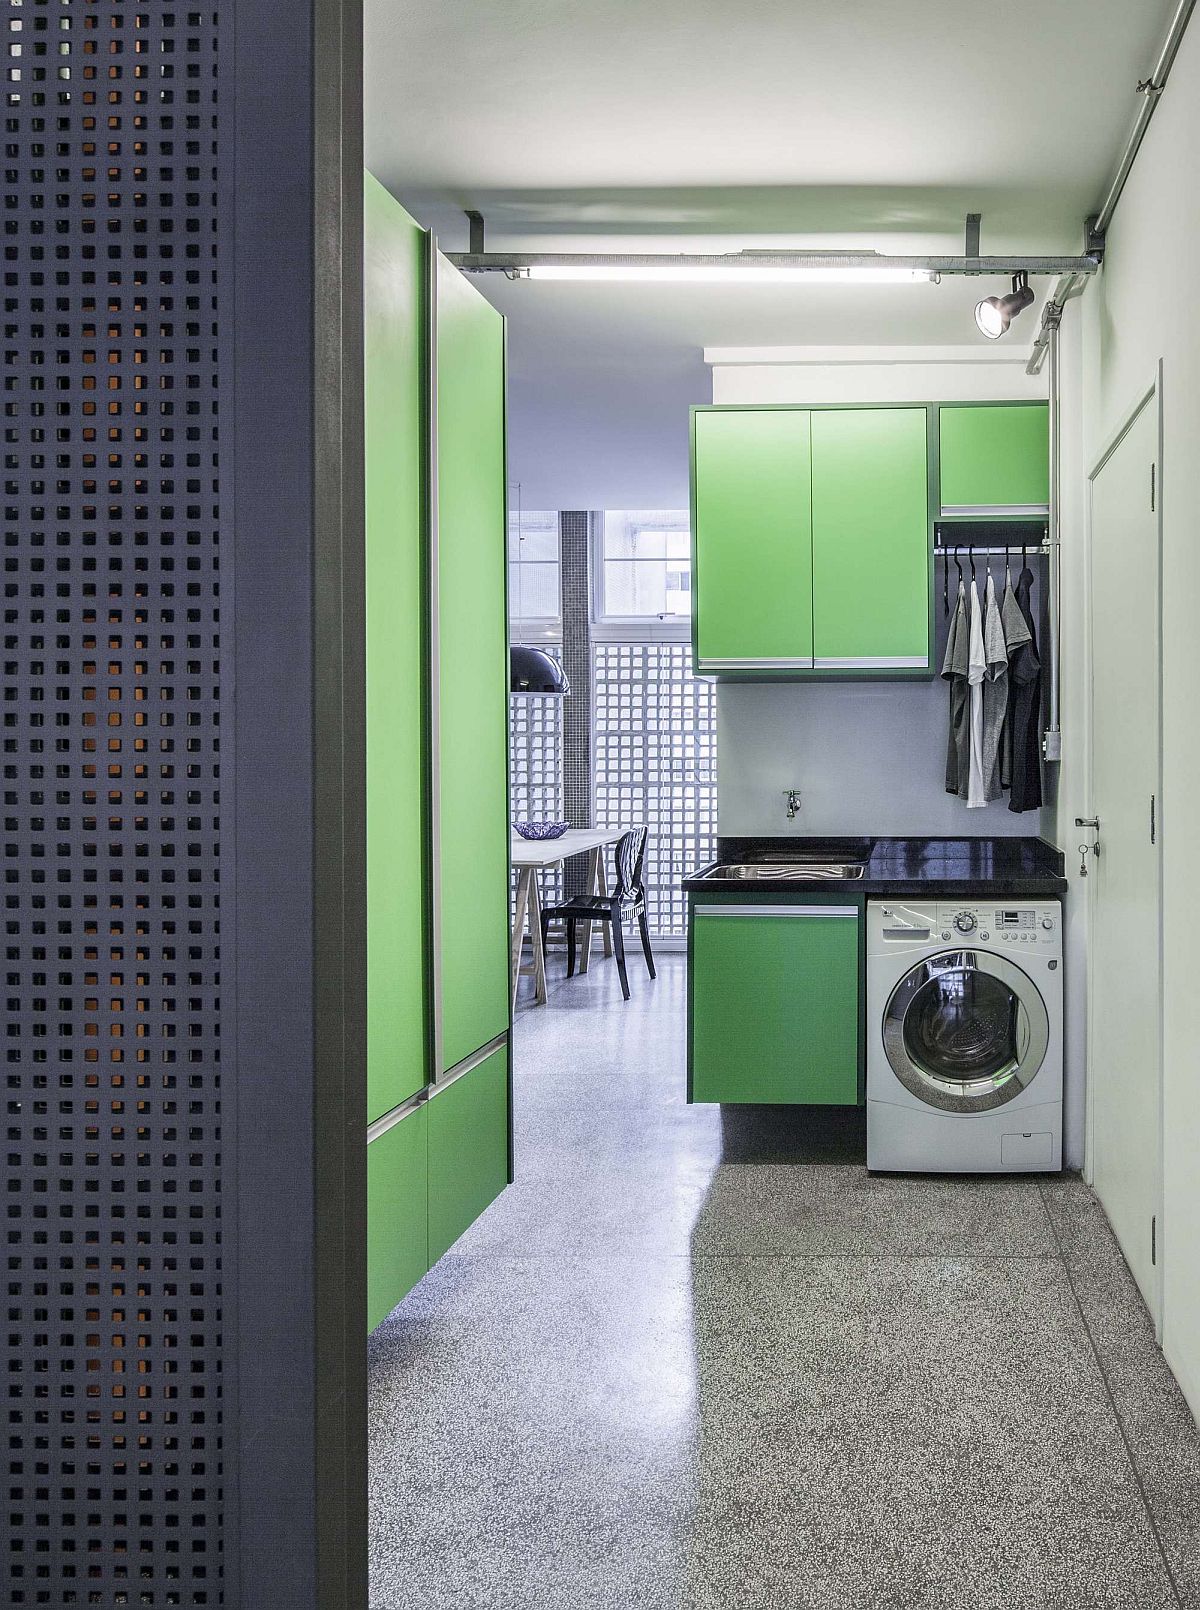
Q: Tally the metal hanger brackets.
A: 2